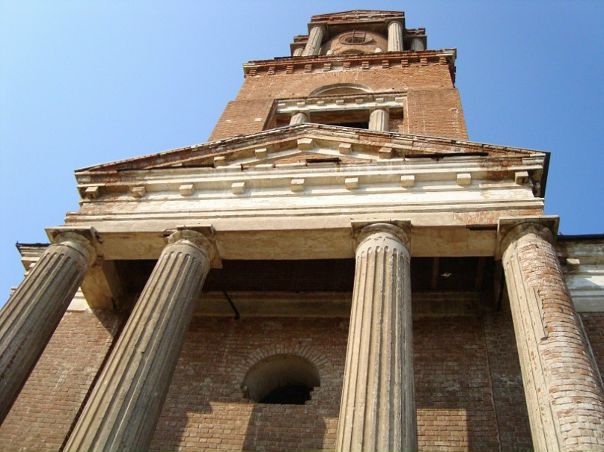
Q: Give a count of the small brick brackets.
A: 11